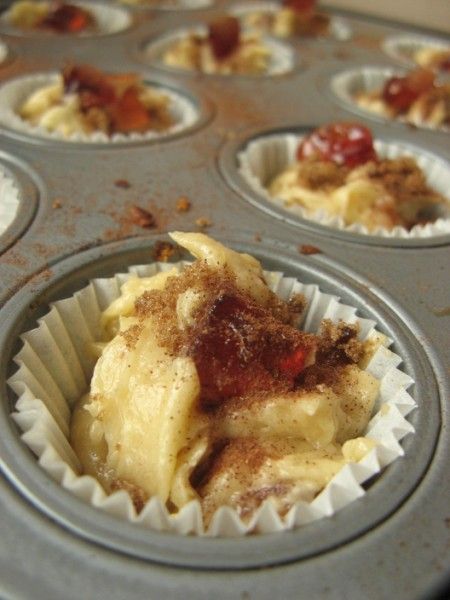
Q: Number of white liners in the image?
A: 11